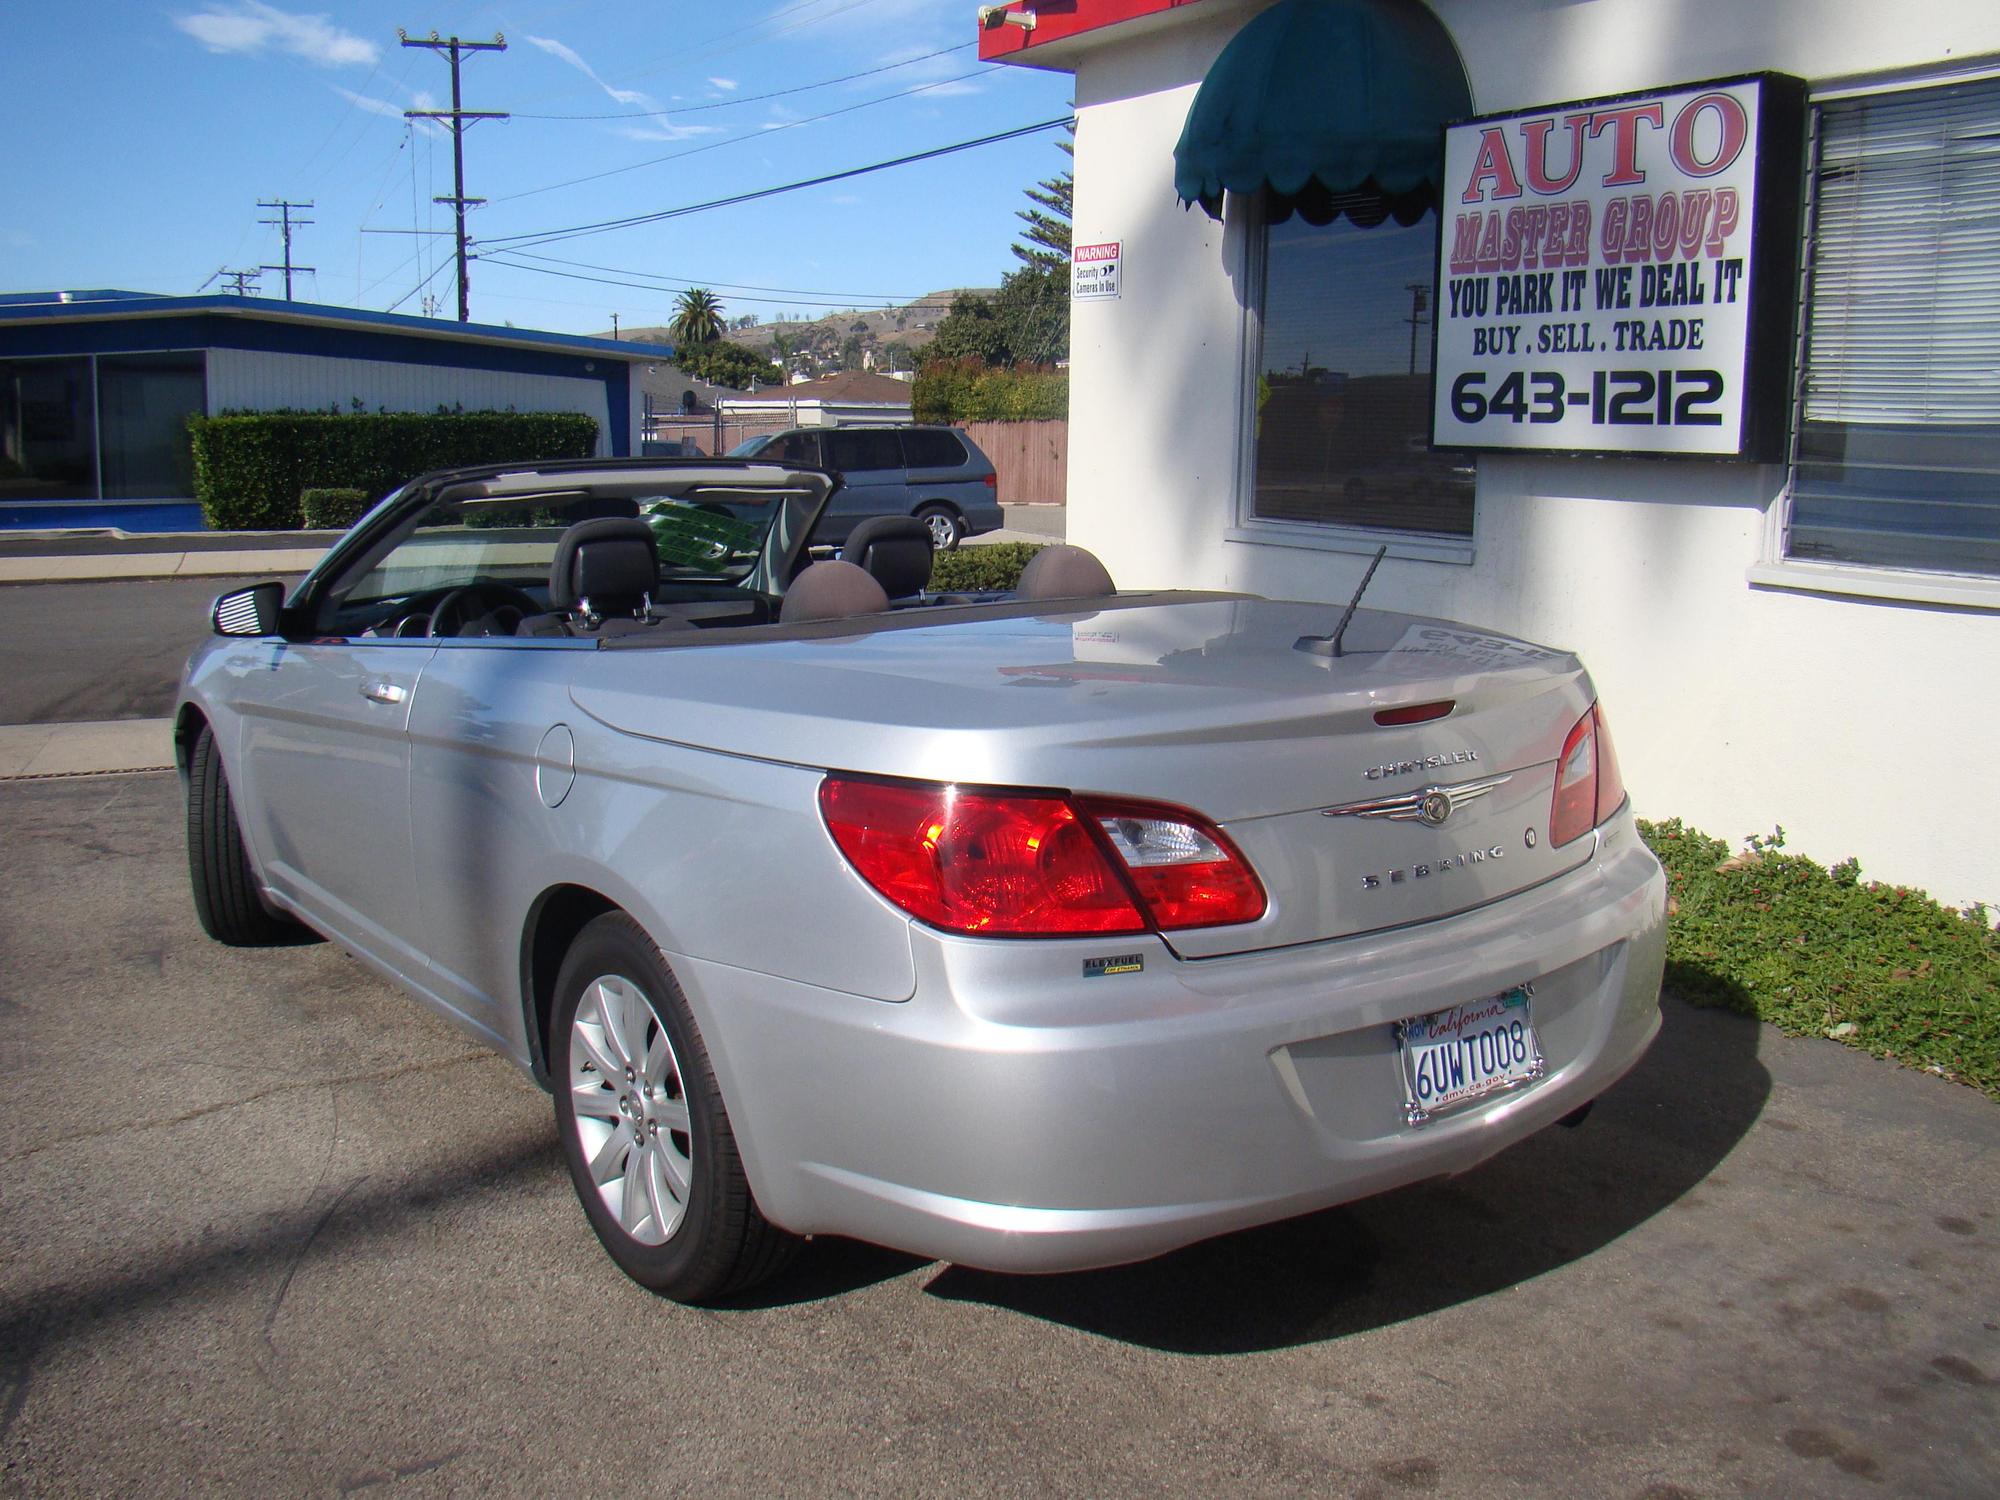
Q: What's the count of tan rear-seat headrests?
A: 2